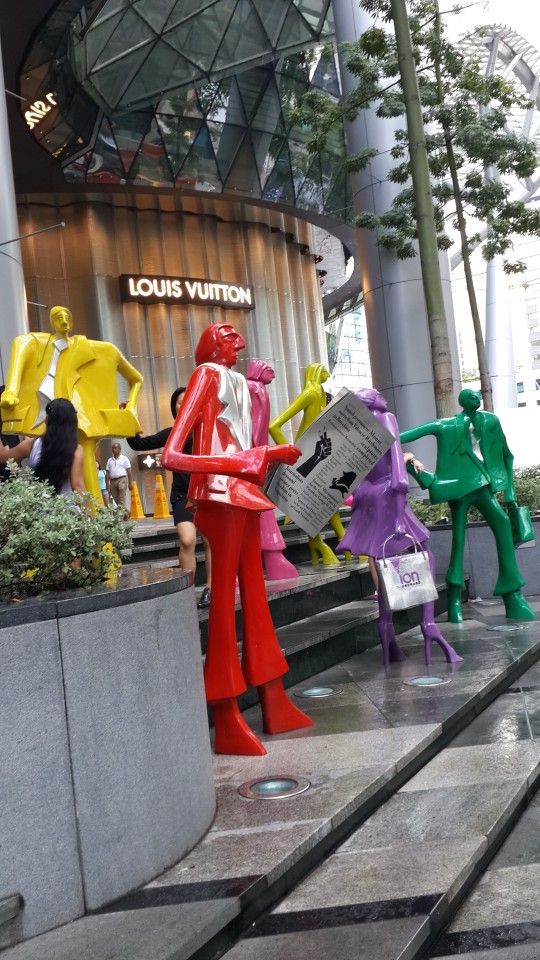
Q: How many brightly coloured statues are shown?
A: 6